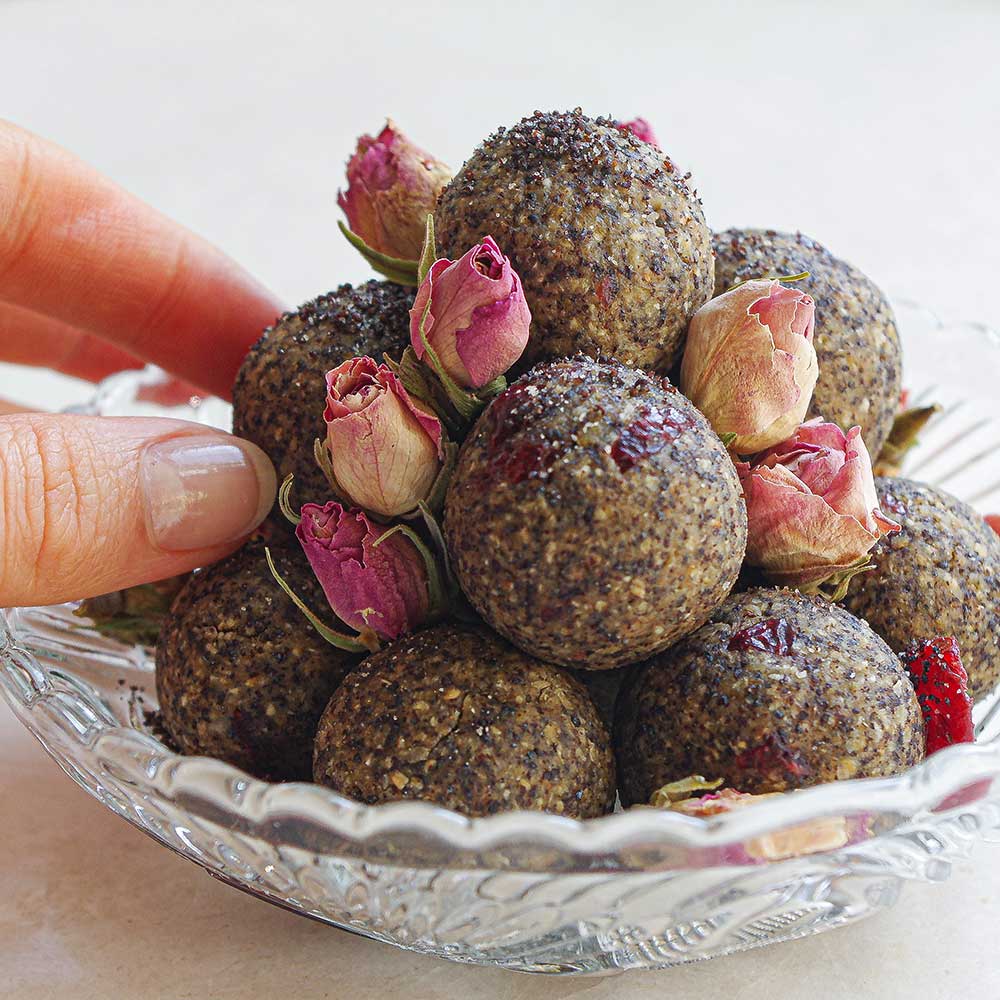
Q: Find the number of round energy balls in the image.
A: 8